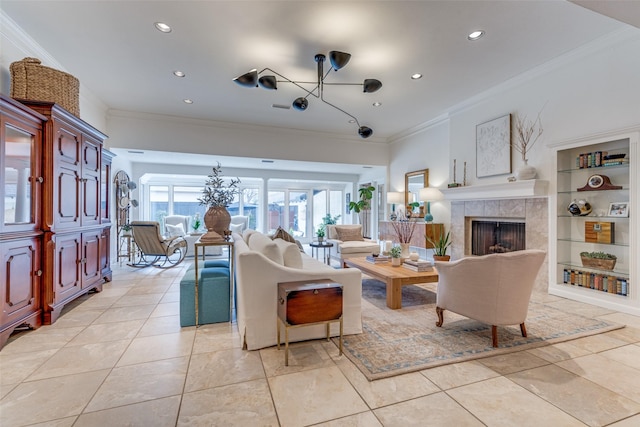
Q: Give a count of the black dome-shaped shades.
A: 6